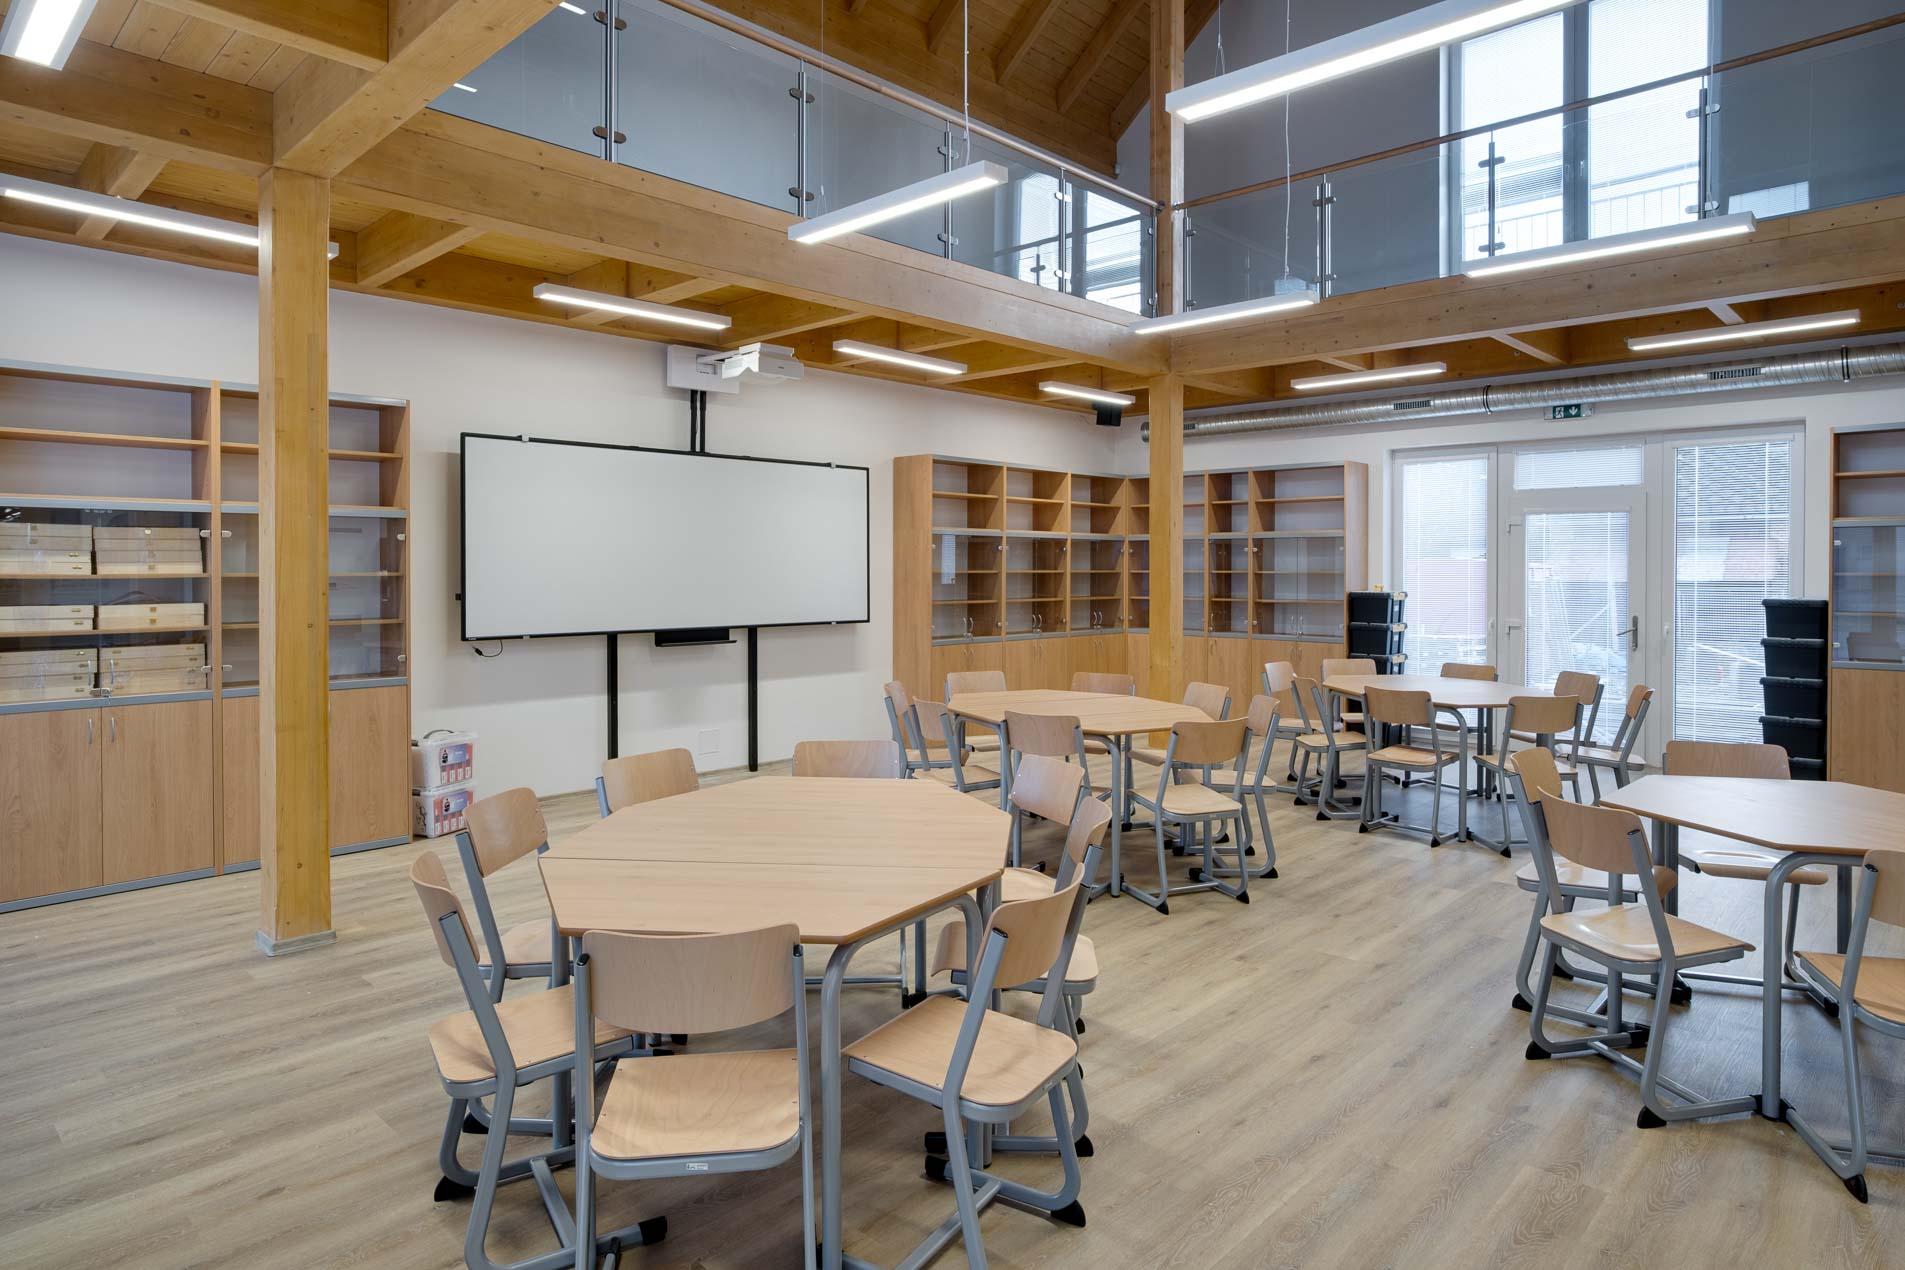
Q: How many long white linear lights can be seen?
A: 11